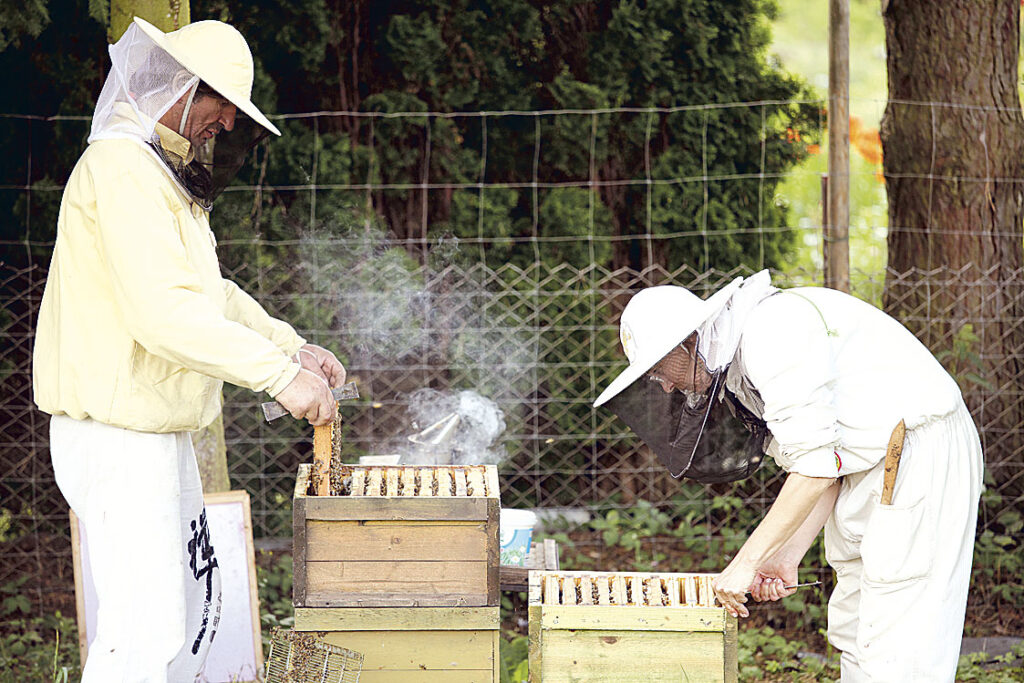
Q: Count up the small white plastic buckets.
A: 1